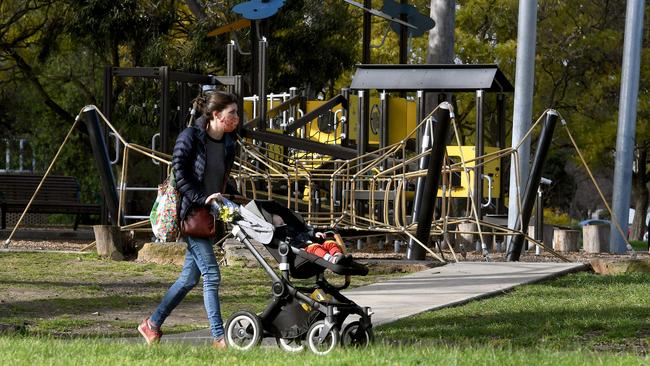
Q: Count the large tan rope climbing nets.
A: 1